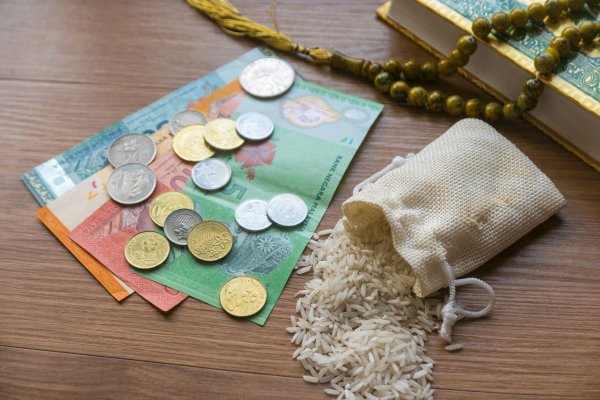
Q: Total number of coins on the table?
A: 15